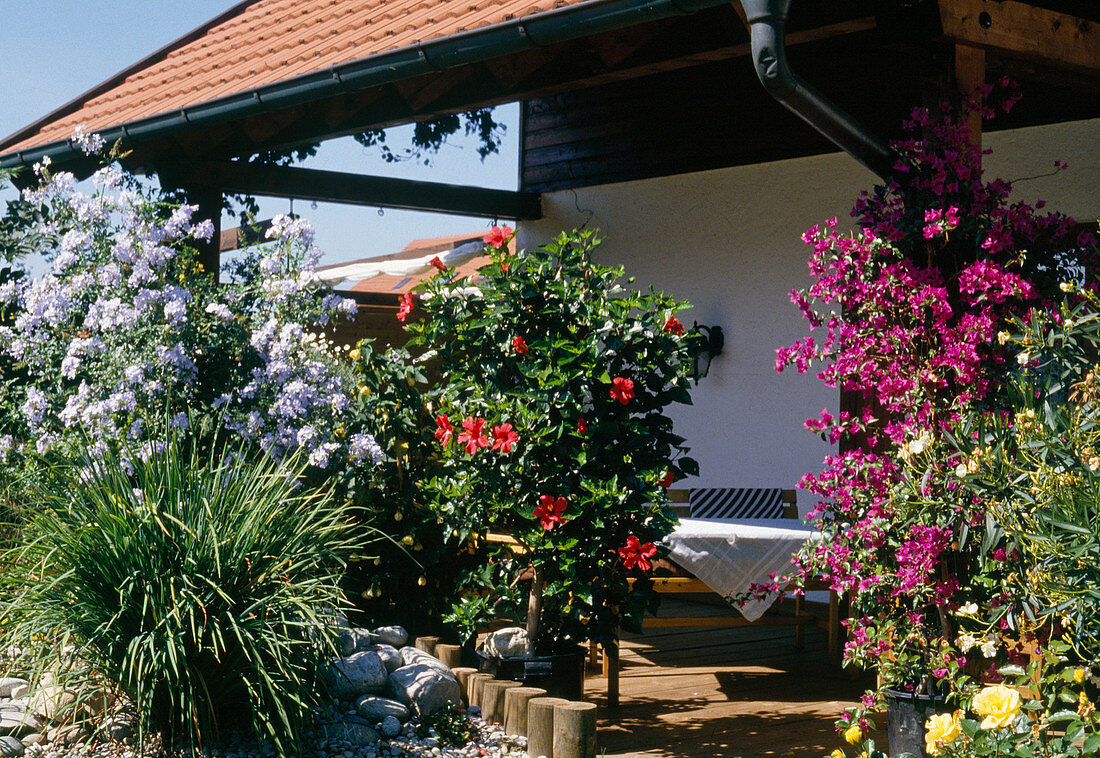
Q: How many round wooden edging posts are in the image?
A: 8